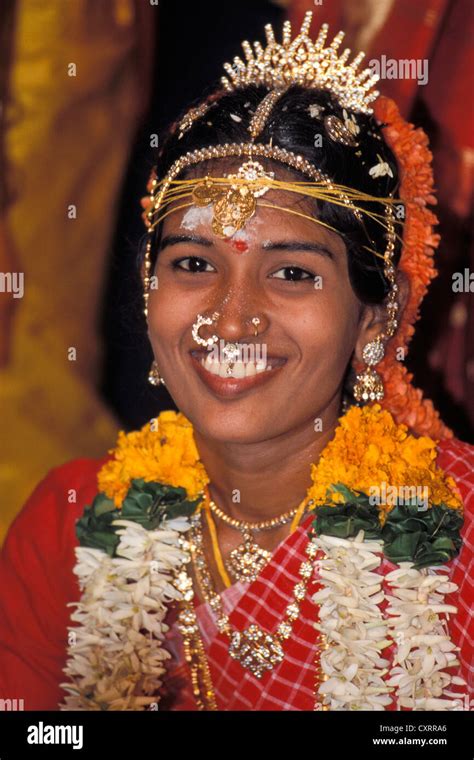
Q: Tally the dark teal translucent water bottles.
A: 0